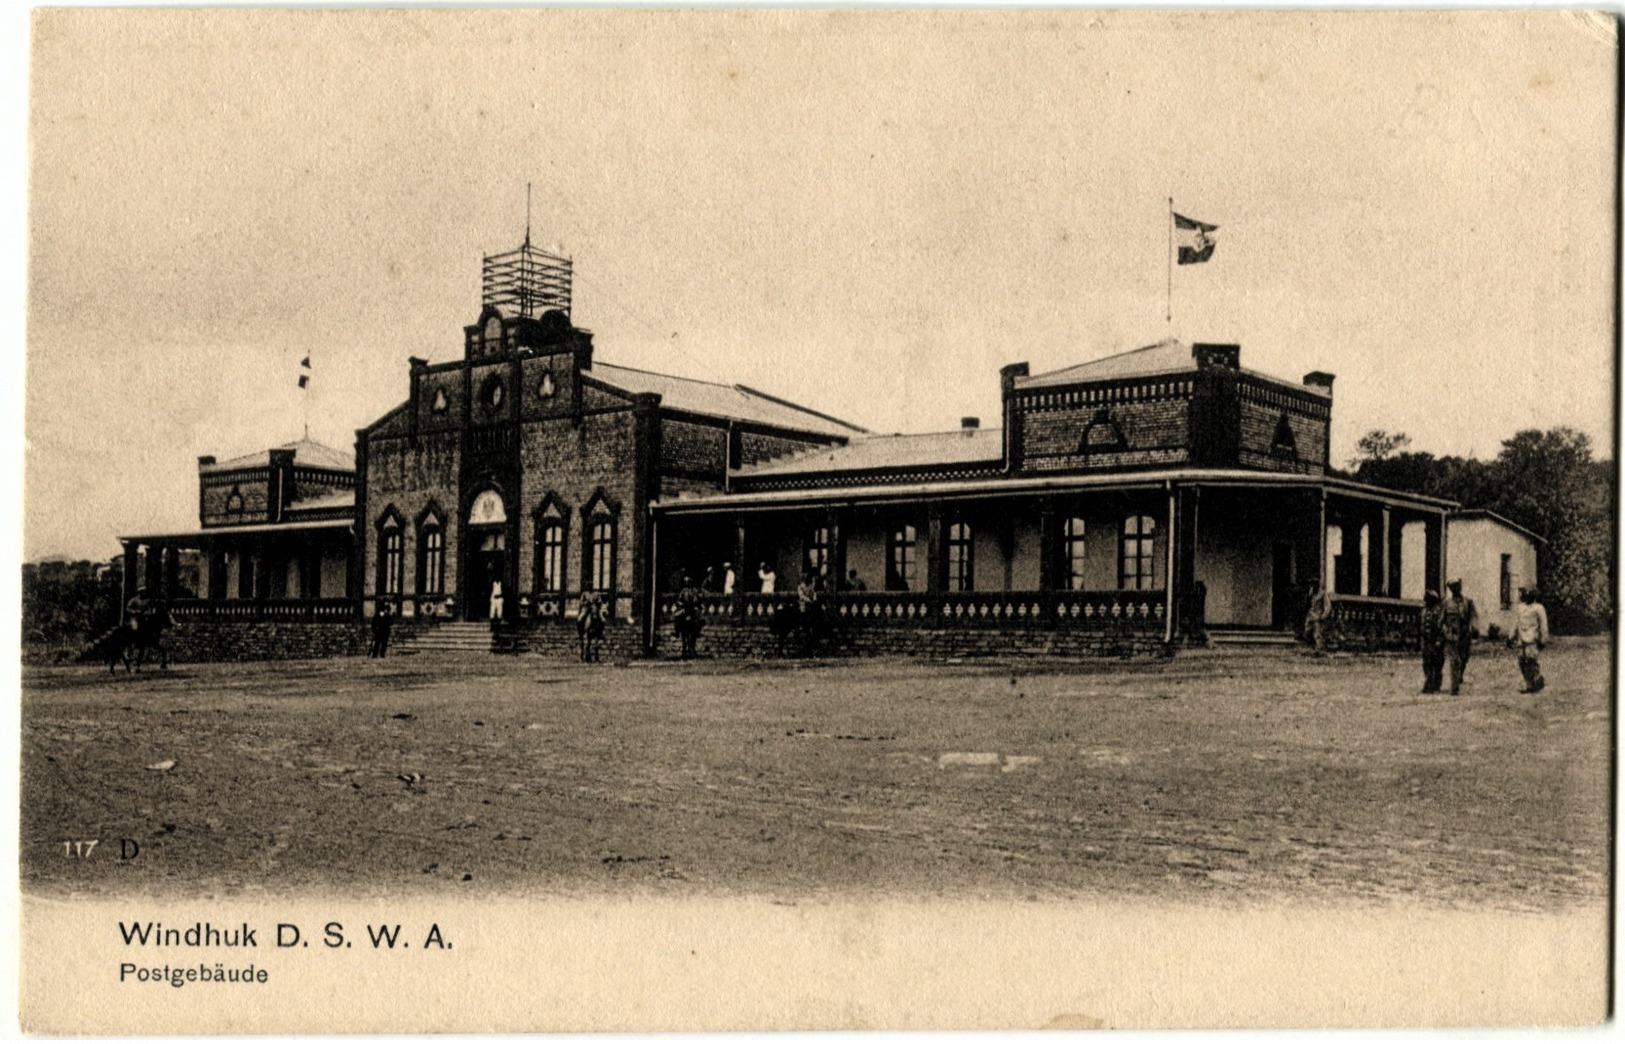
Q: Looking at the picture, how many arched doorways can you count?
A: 1